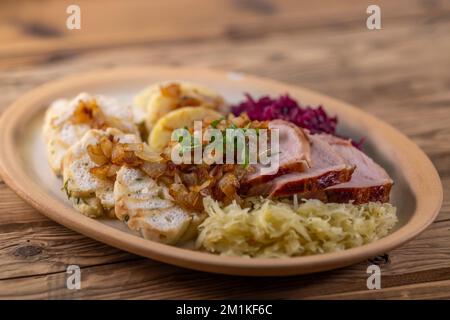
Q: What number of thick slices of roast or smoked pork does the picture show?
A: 3